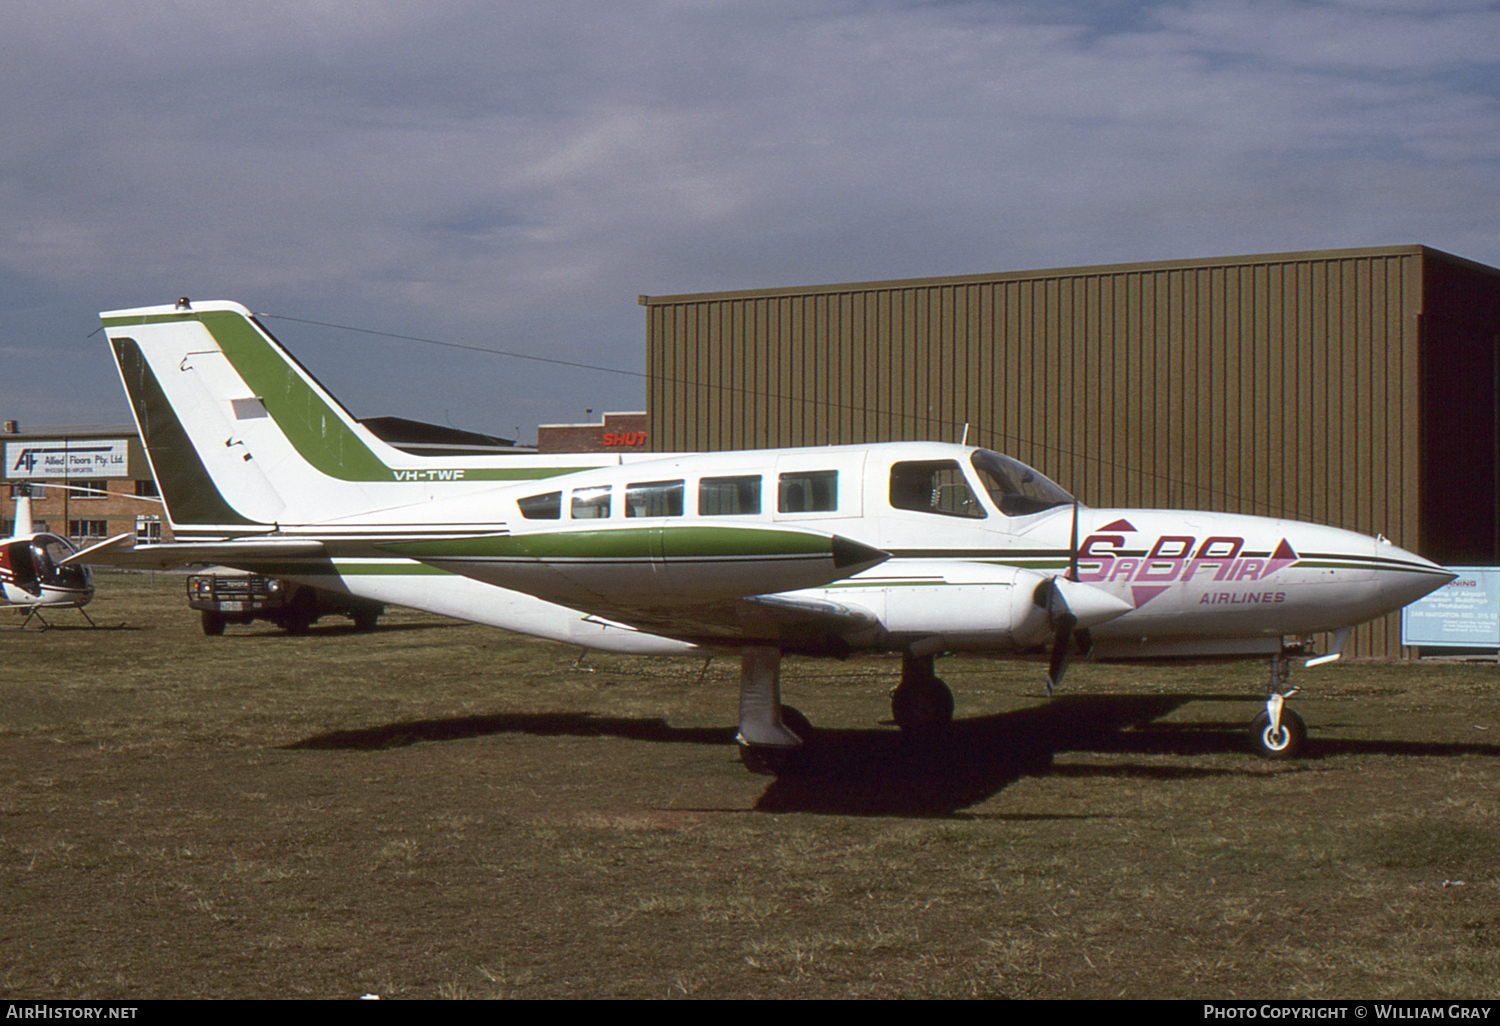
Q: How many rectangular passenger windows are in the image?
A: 4